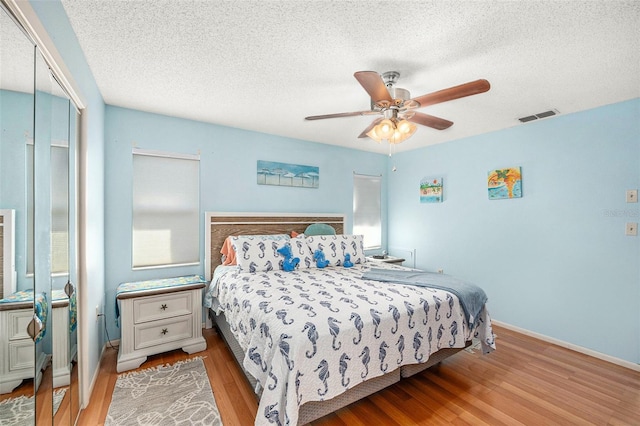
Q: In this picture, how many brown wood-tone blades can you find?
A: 5